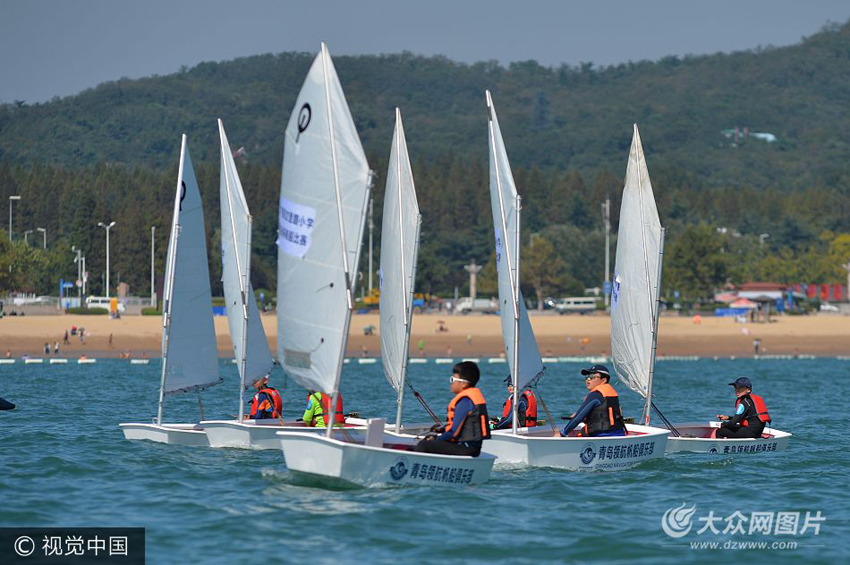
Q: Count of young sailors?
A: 6